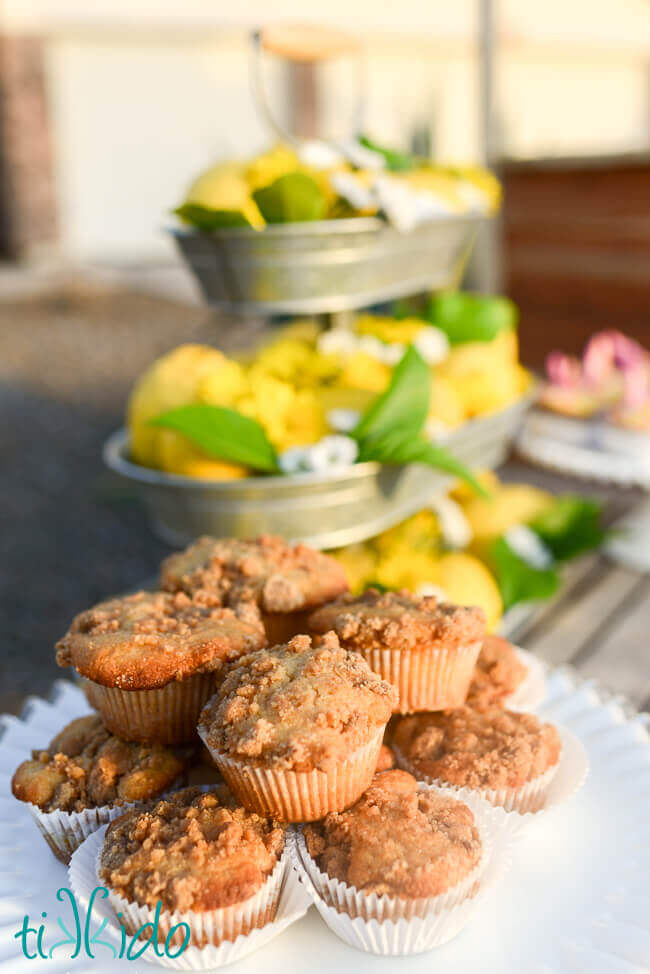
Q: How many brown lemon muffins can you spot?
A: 9